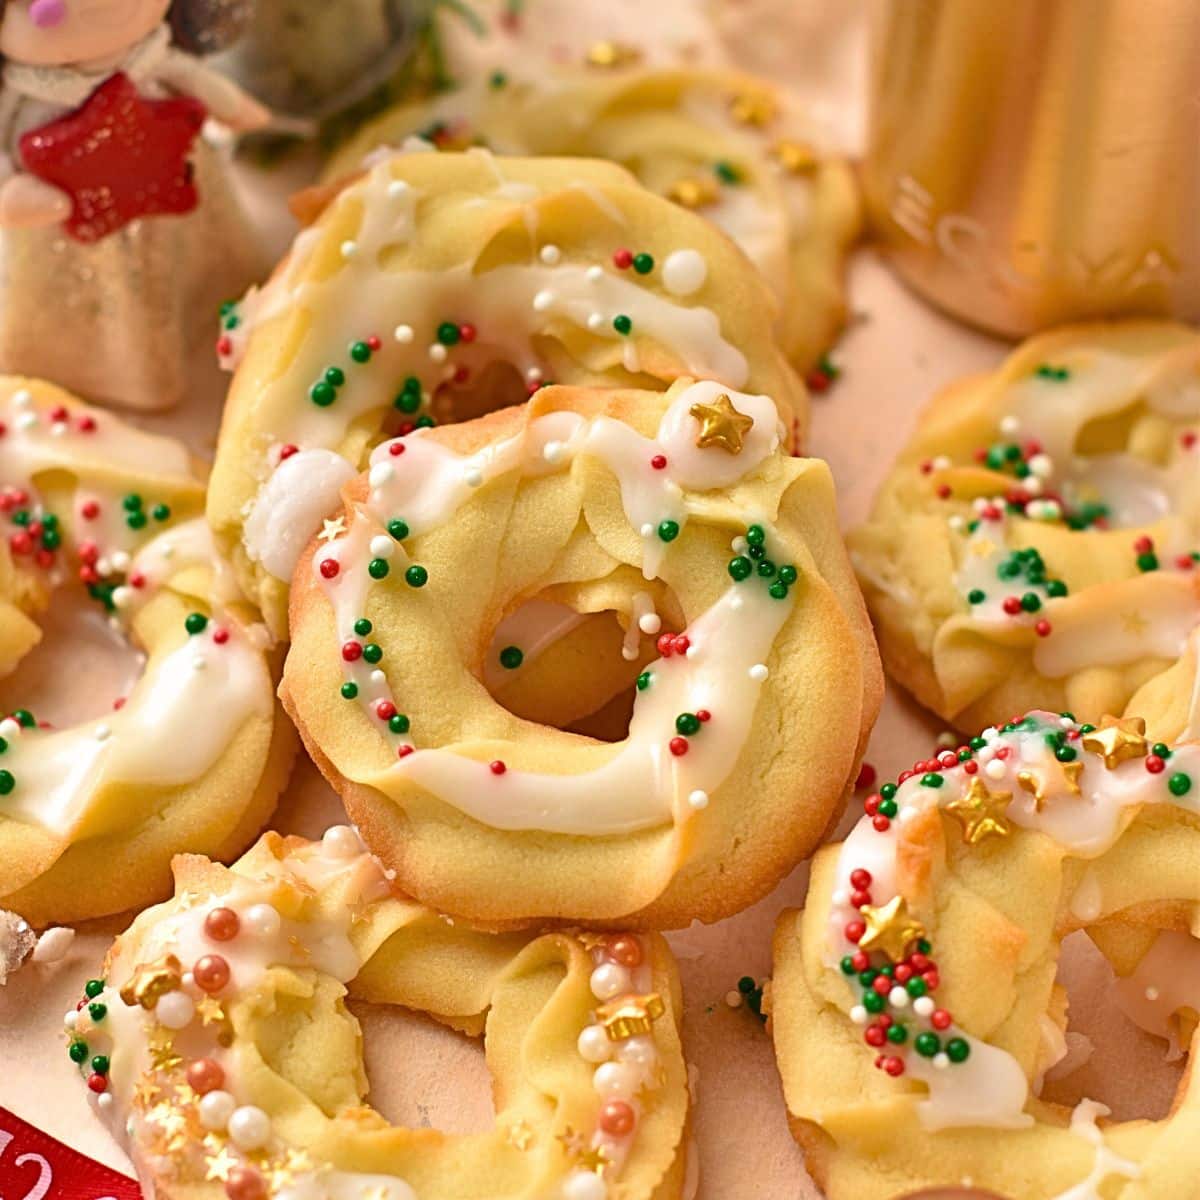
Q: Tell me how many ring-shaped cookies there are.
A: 7